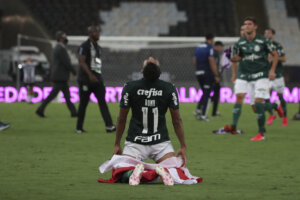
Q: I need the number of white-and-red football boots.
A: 2